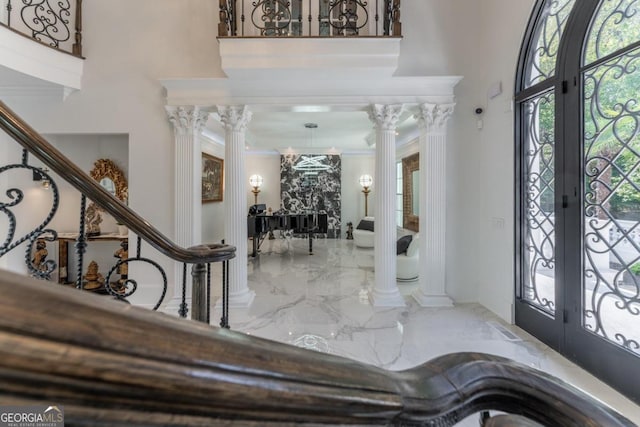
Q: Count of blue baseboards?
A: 0